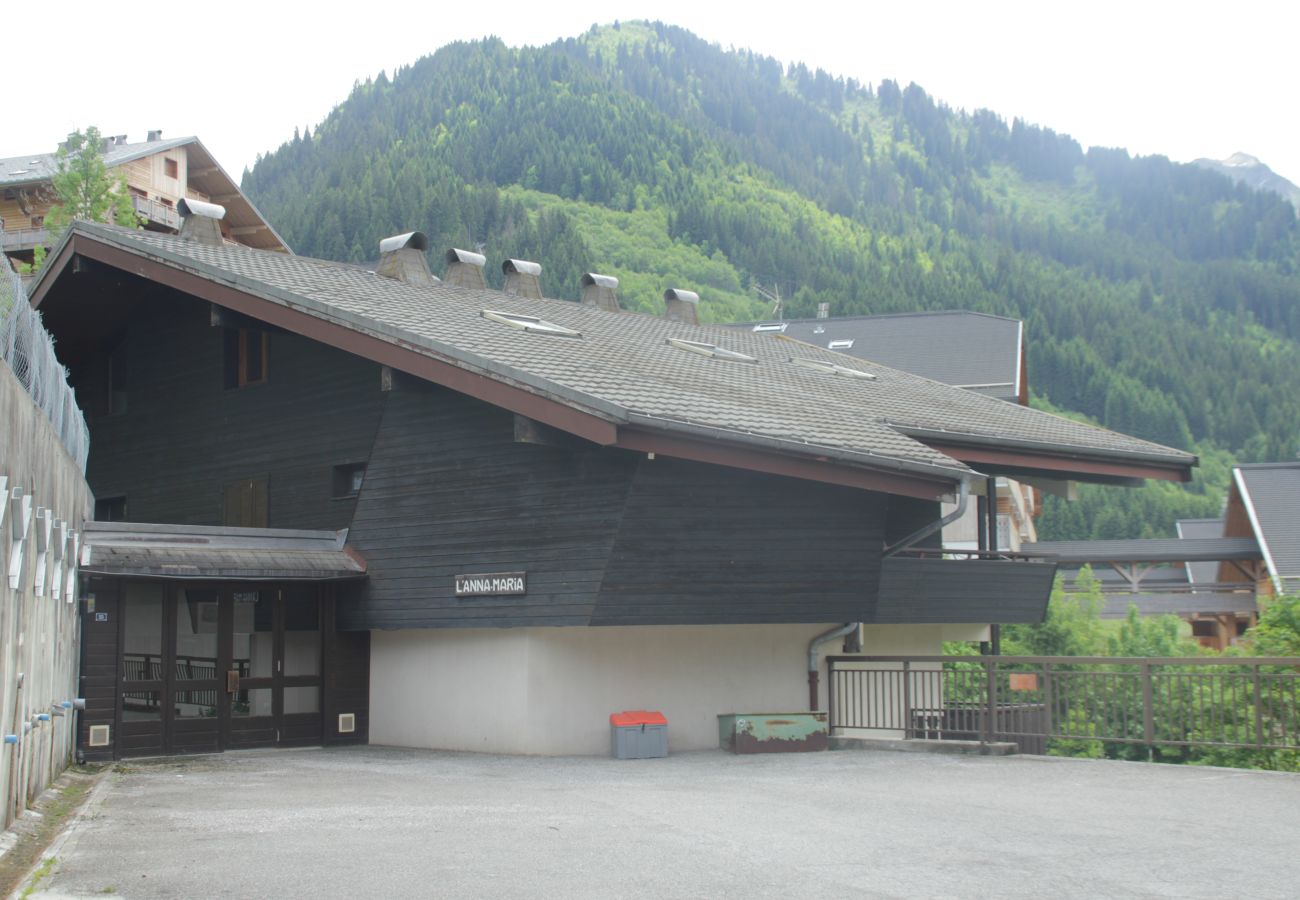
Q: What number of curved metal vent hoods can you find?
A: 6